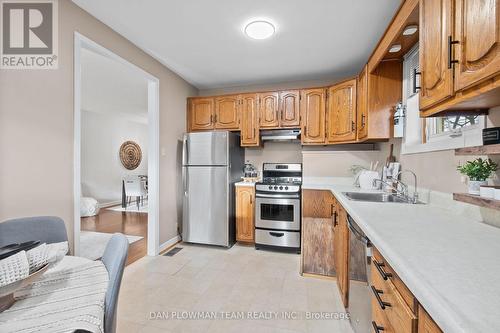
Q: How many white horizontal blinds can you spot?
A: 1